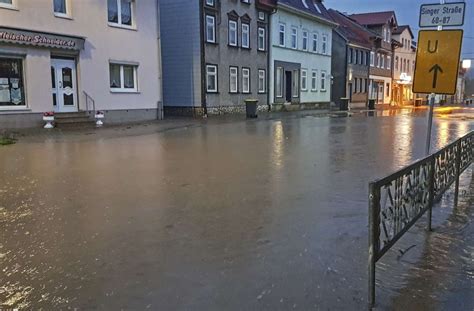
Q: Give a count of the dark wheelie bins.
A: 3